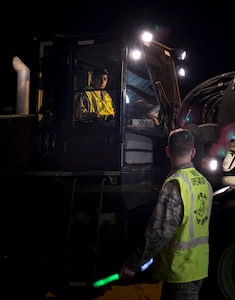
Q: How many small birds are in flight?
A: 0